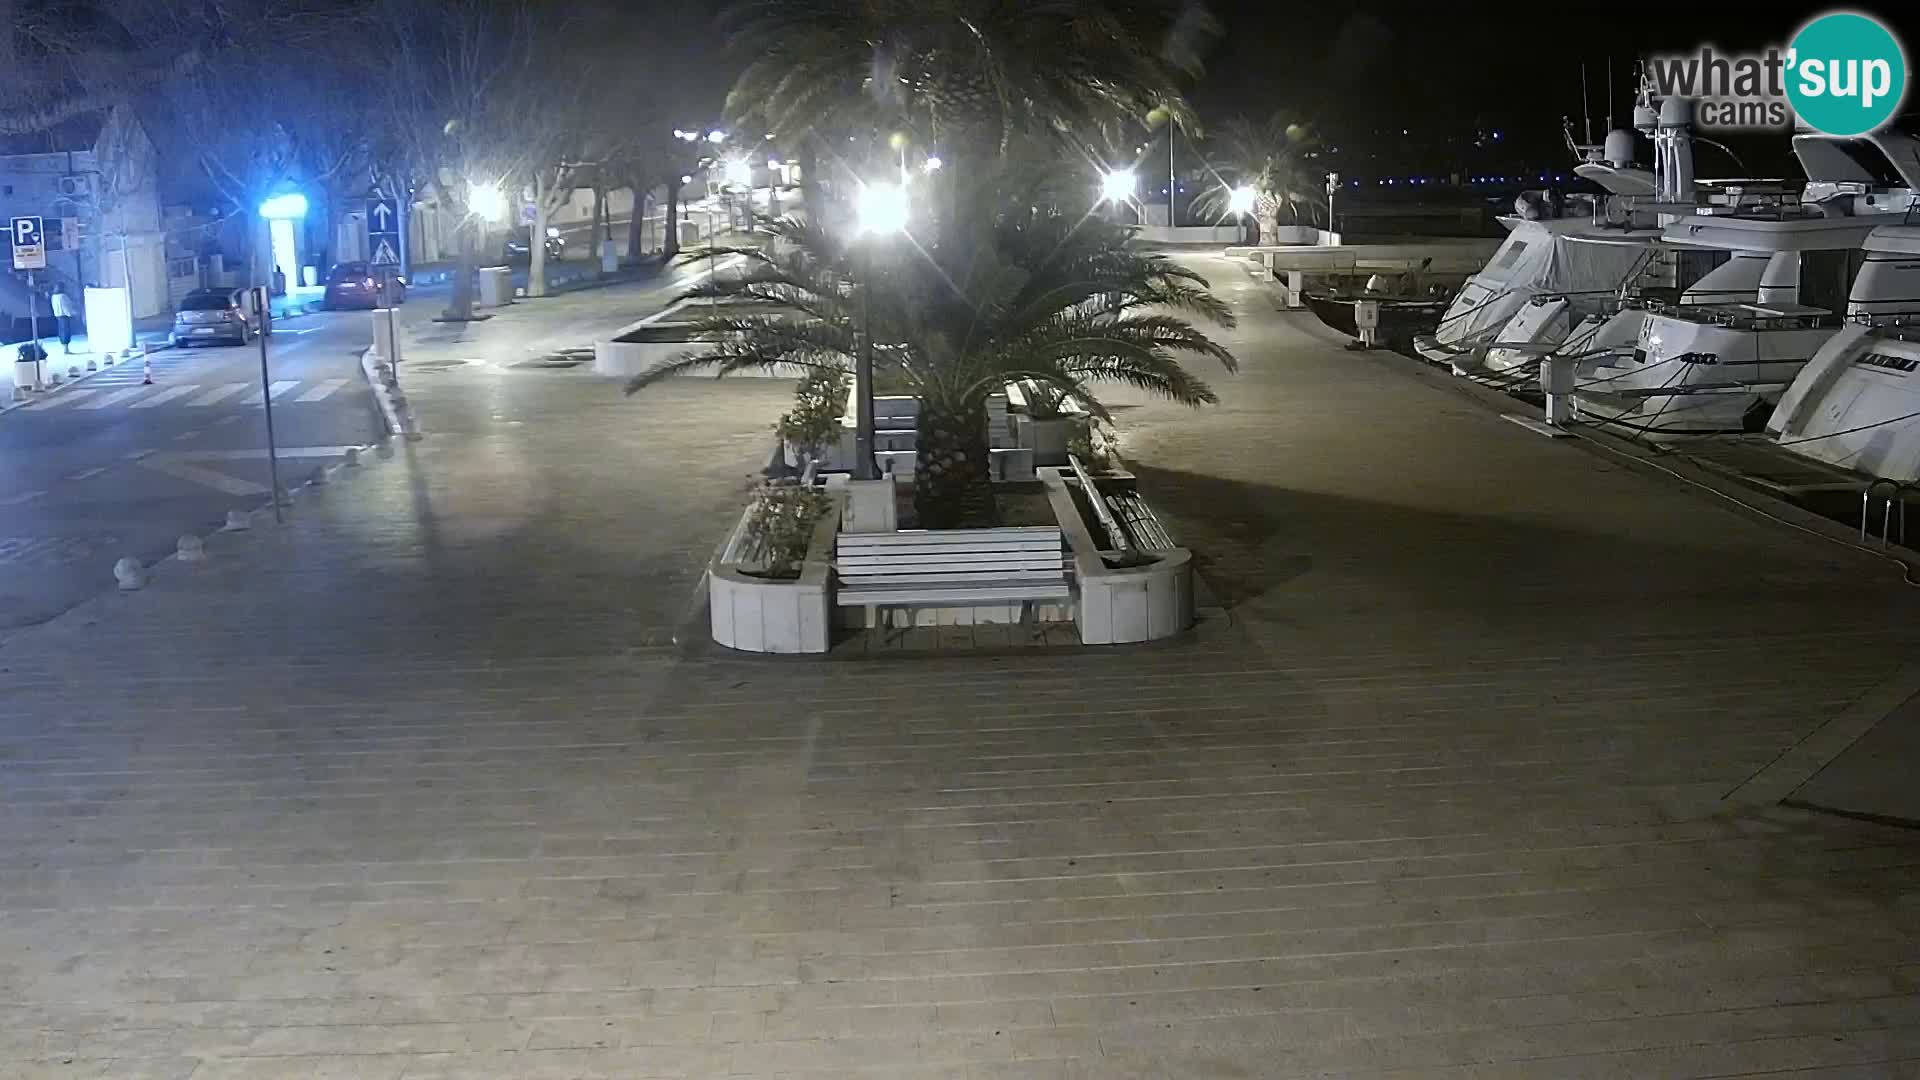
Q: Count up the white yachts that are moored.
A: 4